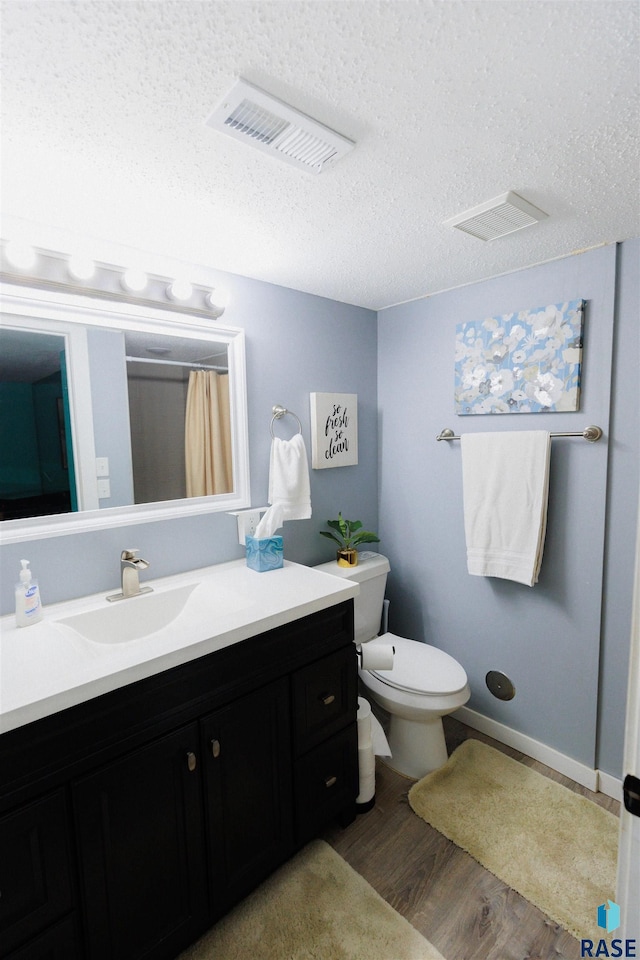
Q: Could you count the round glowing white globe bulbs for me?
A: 5